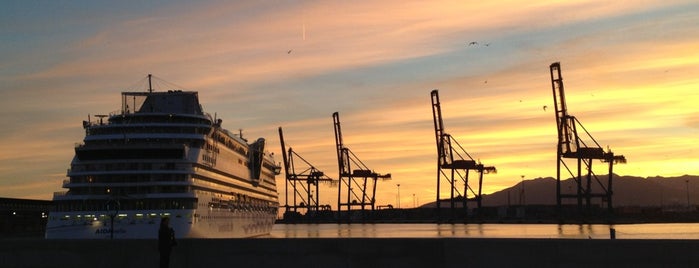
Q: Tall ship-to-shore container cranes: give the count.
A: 4